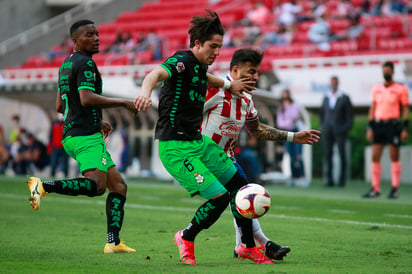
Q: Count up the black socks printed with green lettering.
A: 4